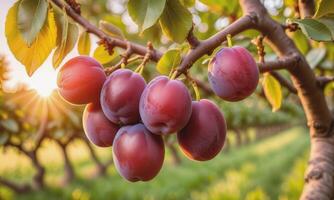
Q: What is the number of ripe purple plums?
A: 7